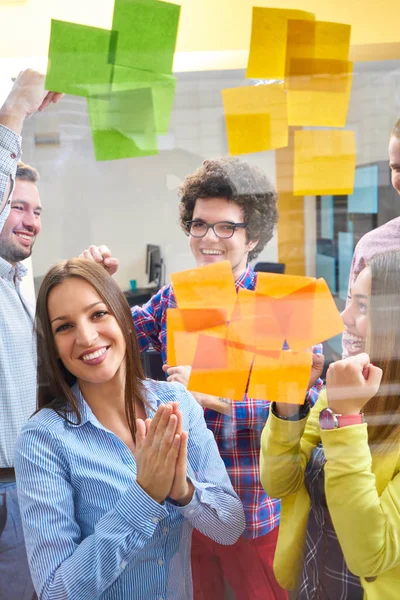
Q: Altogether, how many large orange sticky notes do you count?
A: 7